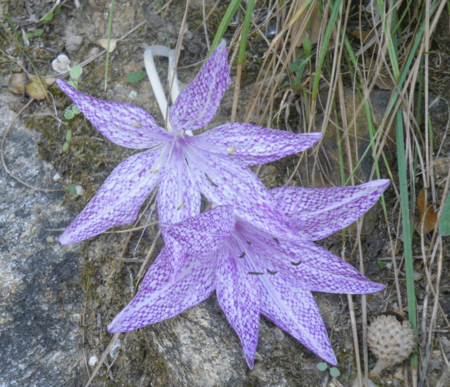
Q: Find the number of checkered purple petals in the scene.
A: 12